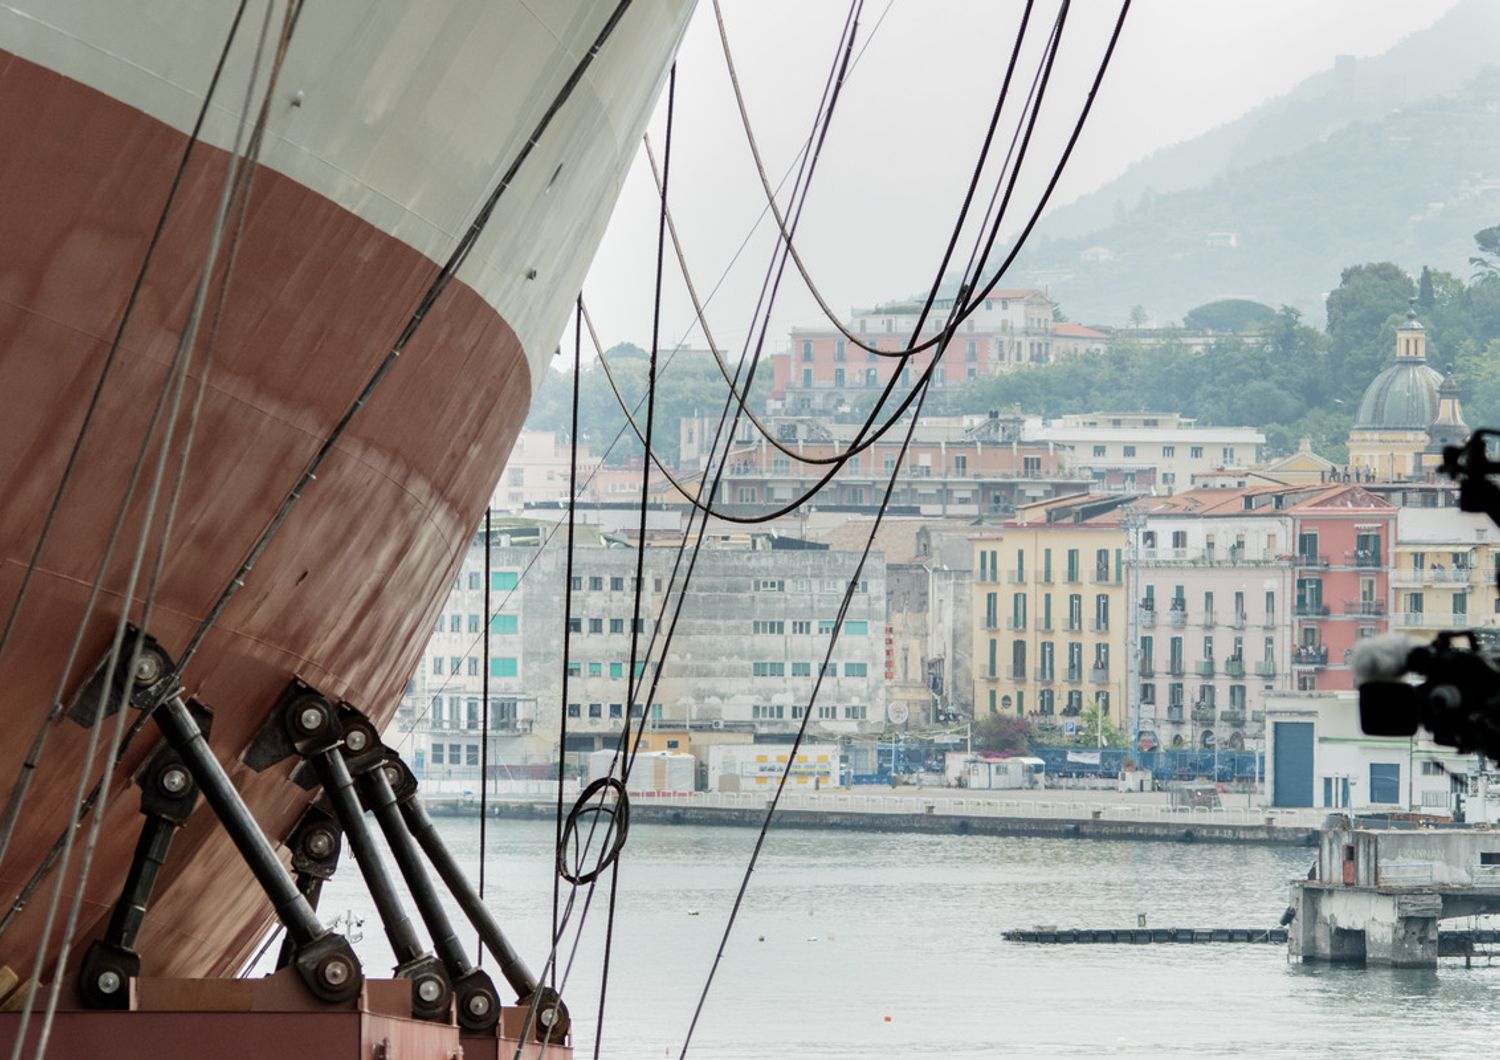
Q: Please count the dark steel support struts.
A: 6